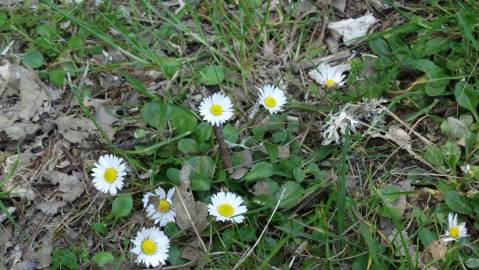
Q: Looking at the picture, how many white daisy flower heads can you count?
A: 8